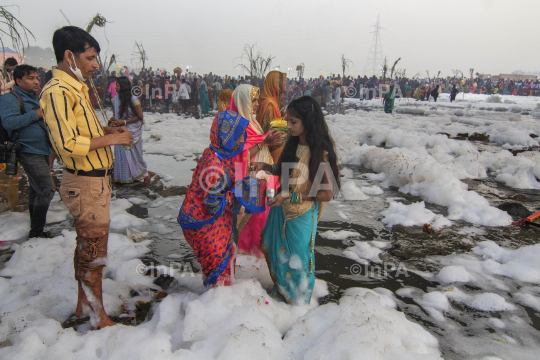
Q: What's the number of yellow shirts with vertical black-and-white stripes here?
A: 1